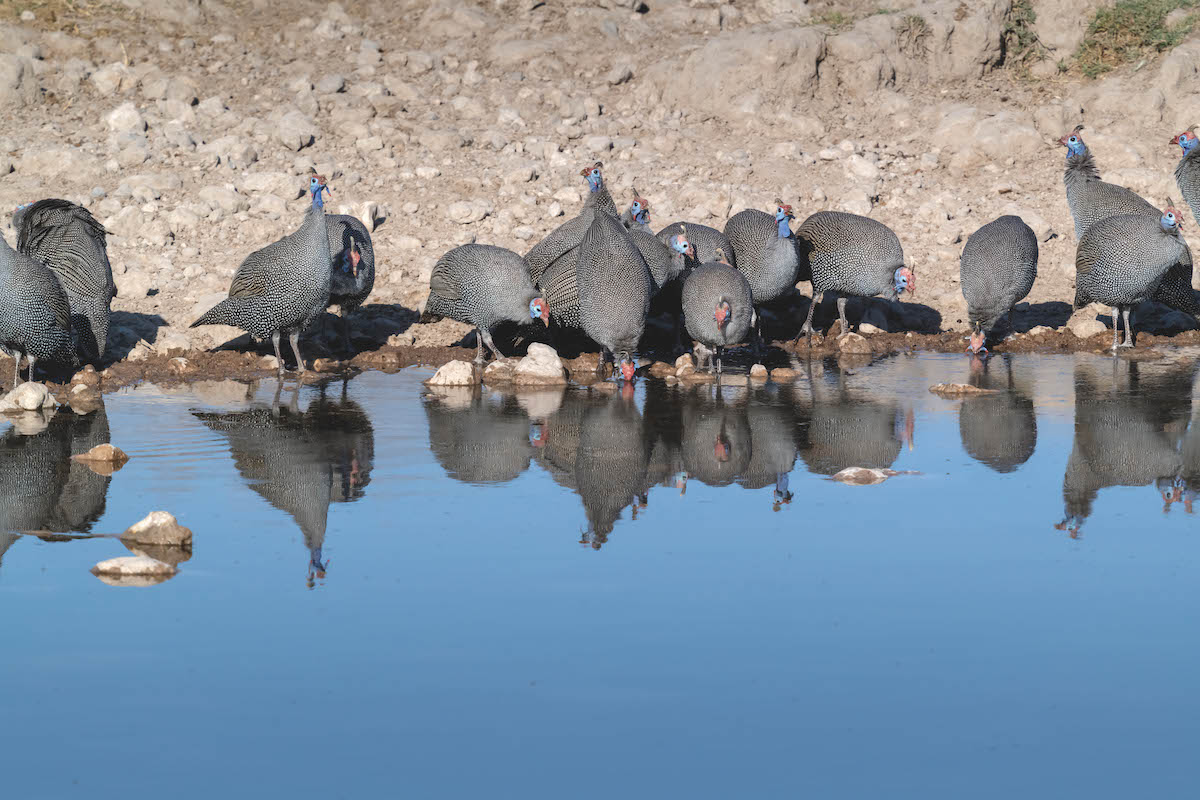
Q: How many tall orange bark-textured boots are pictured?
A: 0